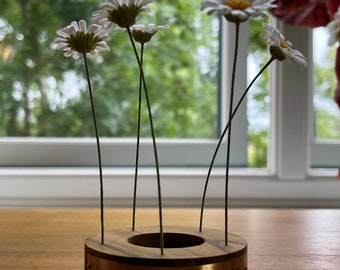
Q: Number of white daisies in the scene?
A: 5